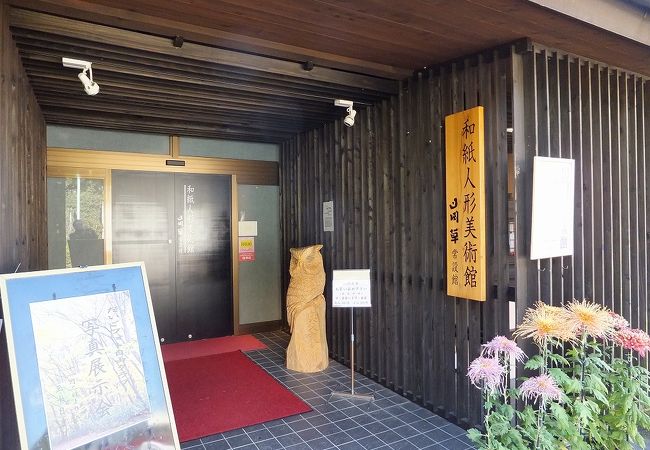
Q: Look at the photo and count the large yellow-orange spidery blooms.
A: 2